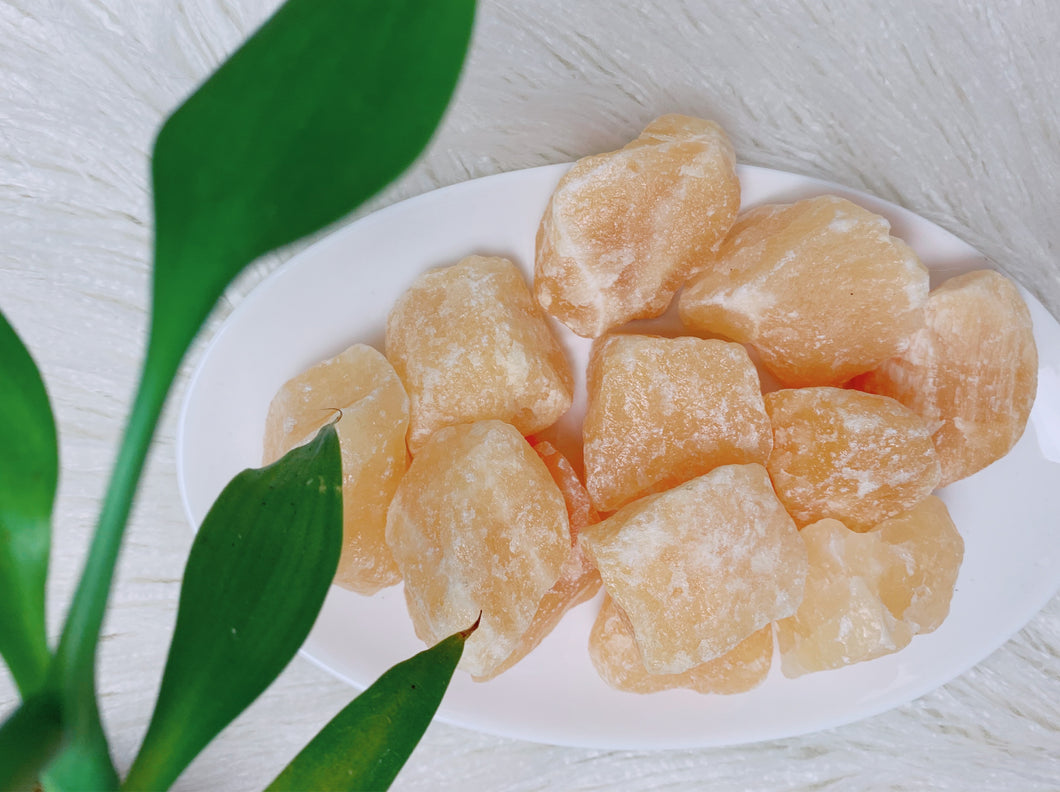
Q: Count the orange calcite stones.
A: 12